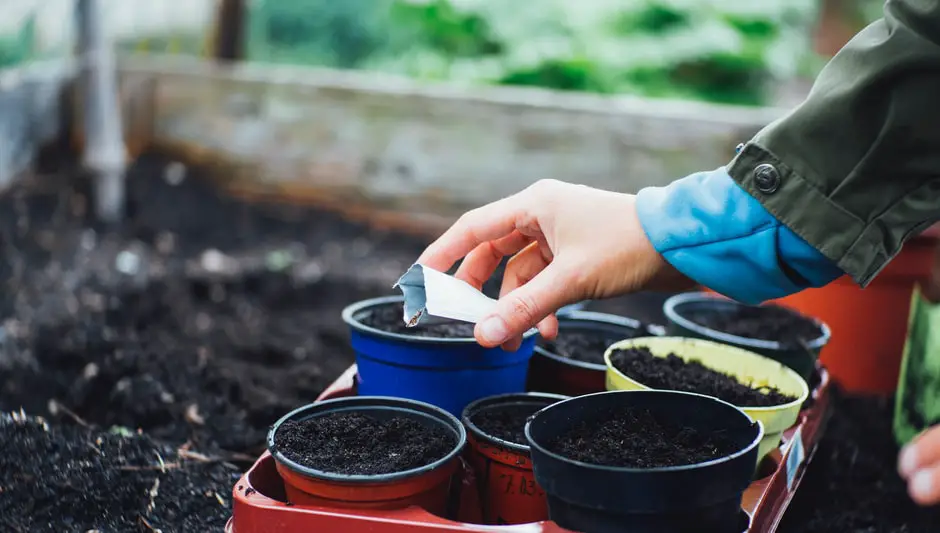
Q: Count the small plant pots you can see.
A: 7